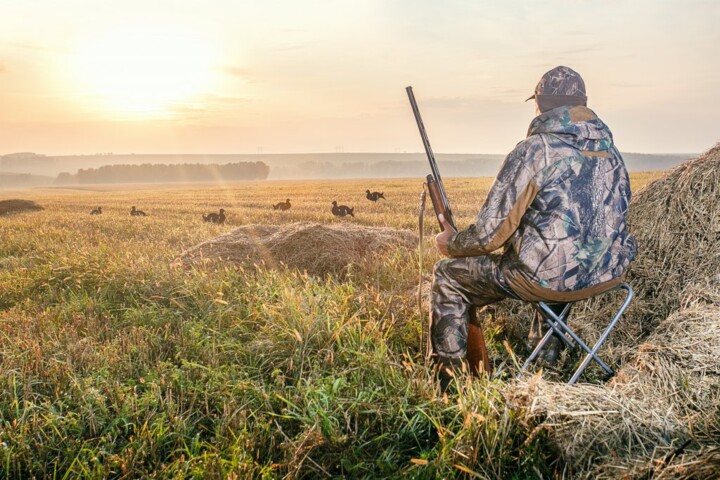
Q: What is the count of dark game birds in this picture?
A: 6